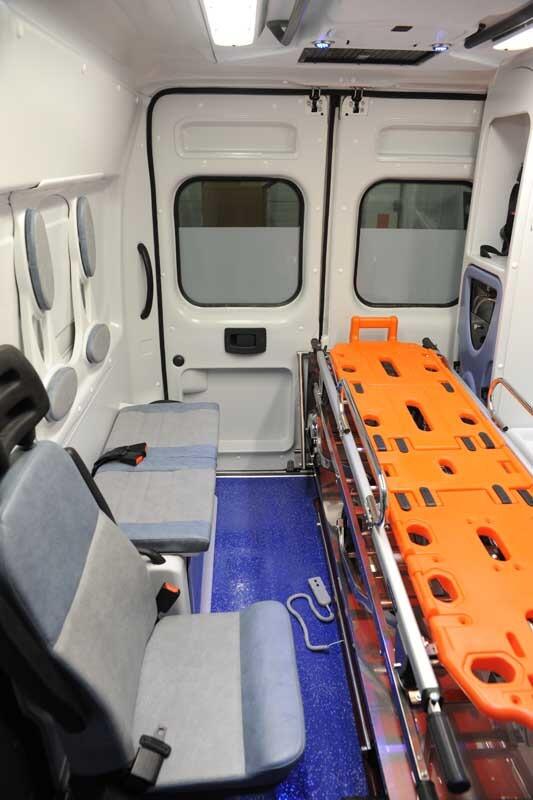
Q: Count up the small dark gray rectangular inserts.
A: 10